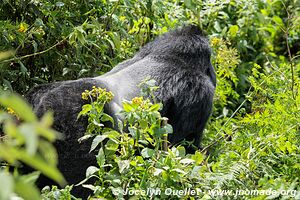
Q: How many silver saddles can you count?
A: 1